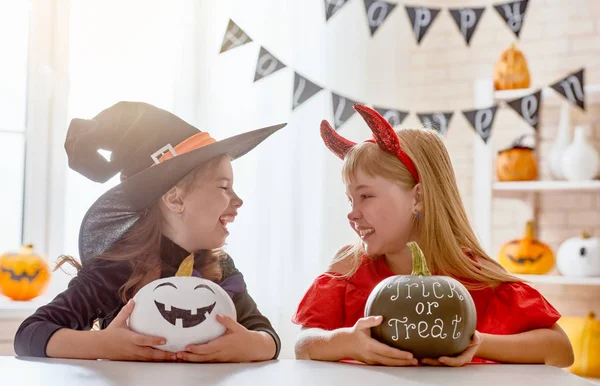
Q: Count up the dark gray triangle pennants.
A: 14